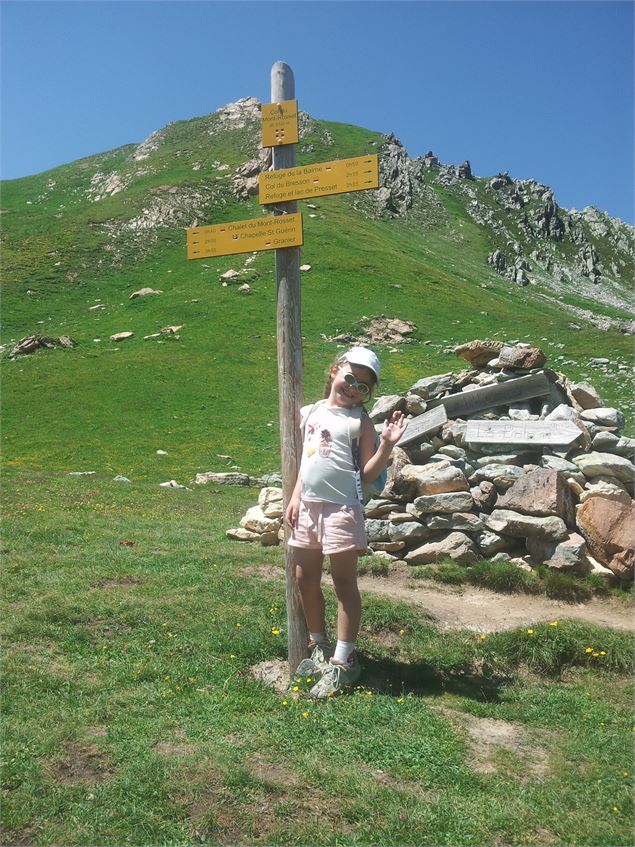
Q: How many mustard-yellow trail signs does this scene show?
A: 3